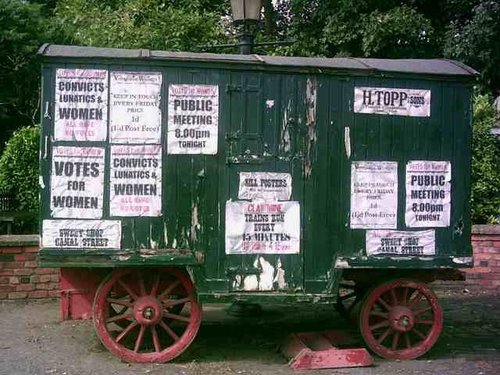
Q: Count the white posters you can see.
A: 12